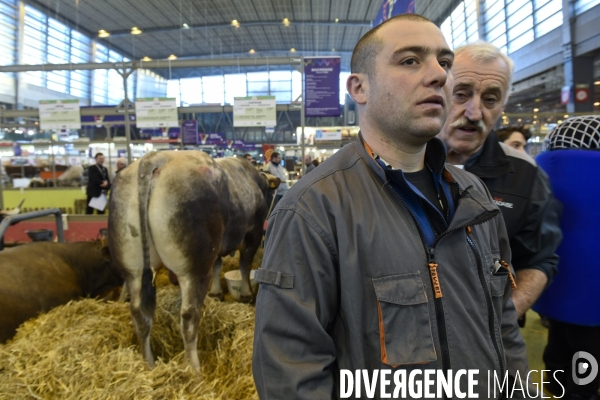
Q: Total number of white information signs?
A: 3